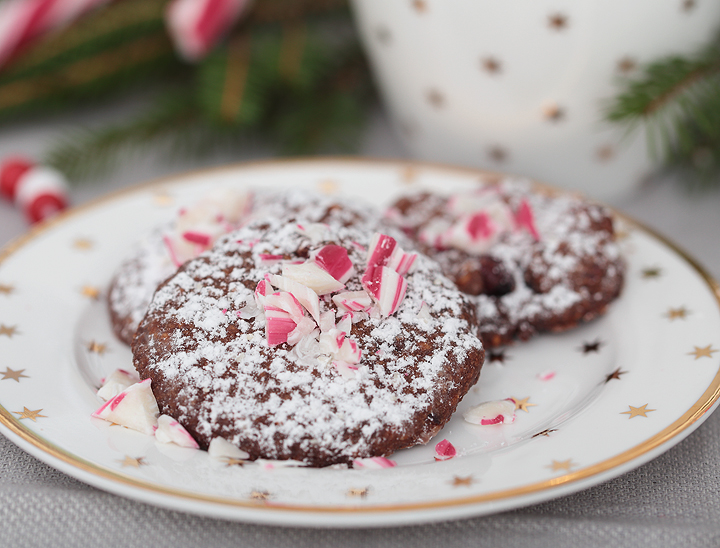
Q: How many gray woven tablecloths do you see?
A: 1